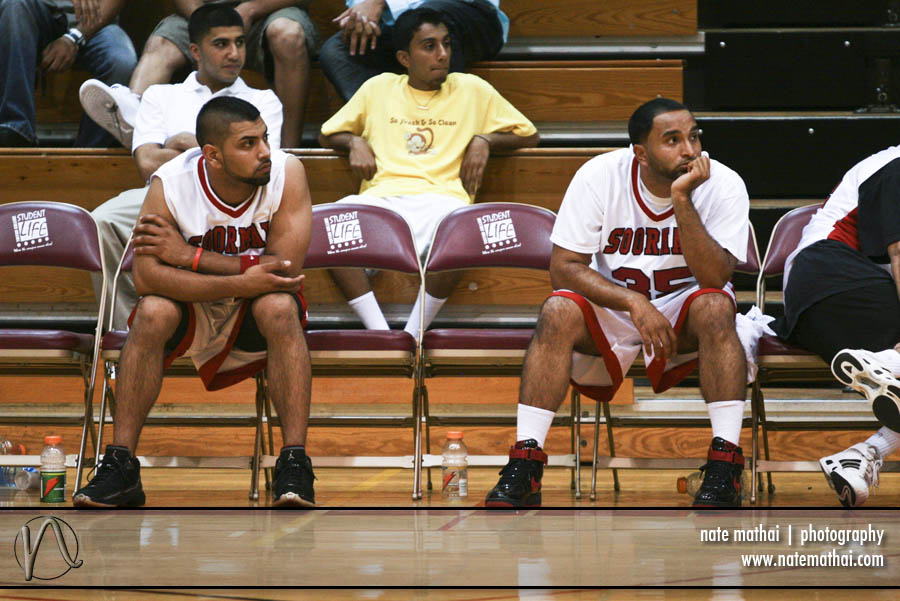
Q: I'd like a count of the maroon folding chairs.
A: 6